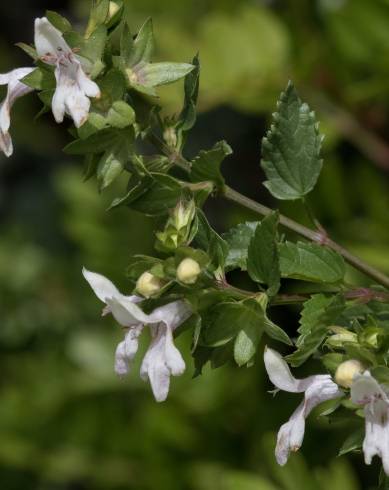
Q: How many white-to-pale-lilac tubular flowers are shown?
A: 6